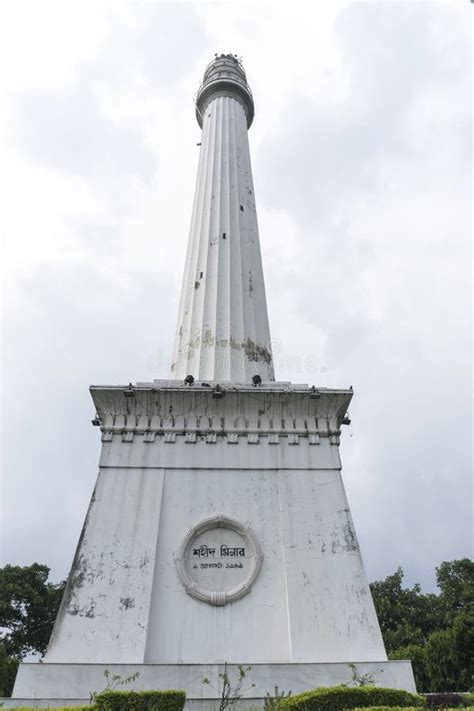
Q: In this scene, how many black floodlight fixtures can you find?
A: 7